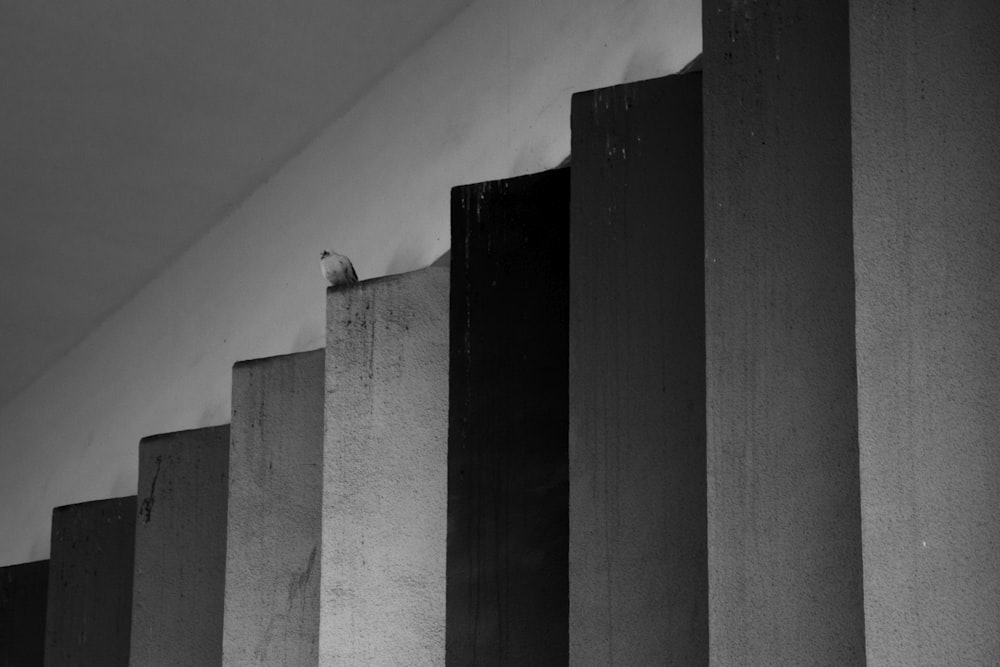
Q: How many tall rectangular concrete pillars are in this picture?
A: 9